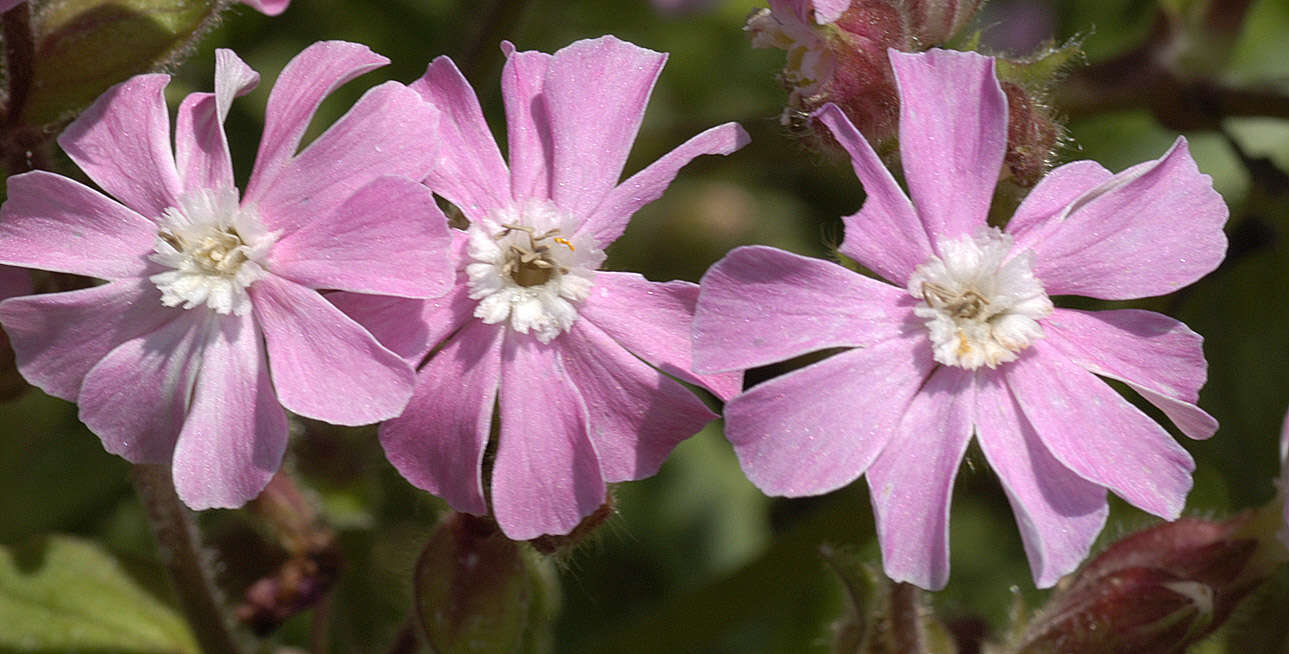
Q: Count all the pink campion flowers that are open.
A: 3